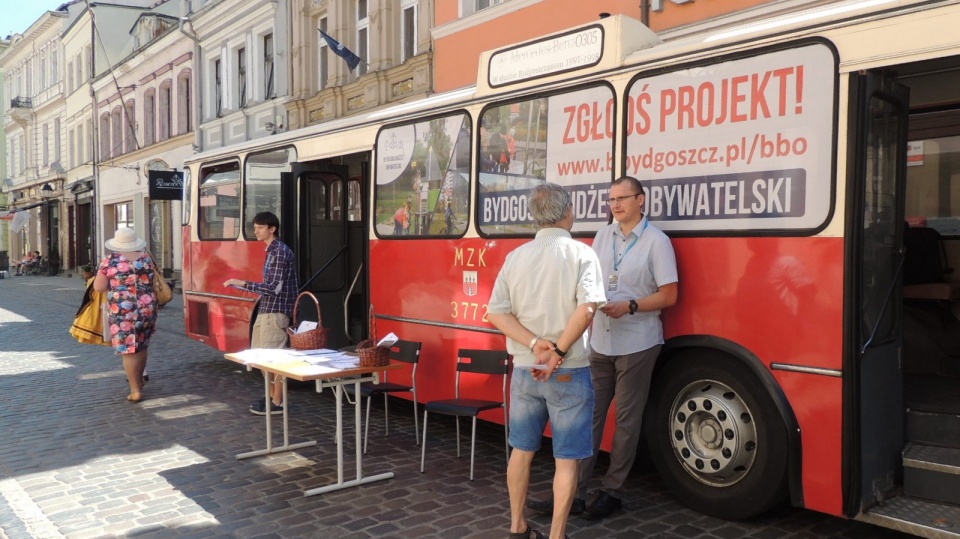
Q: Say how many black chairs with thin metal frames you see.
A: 2